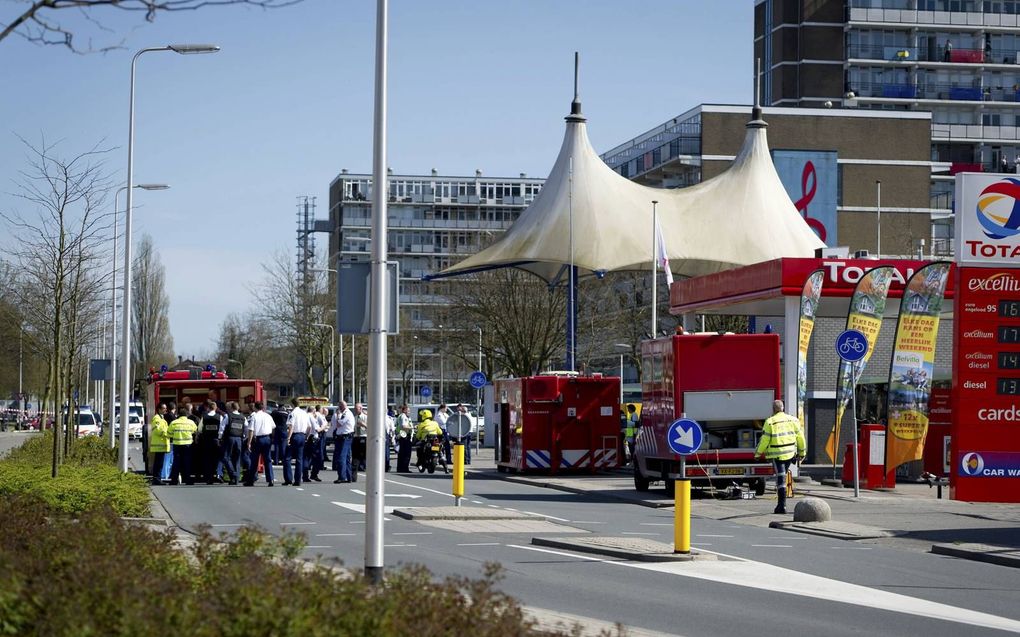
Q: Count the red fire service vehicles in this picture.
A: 3